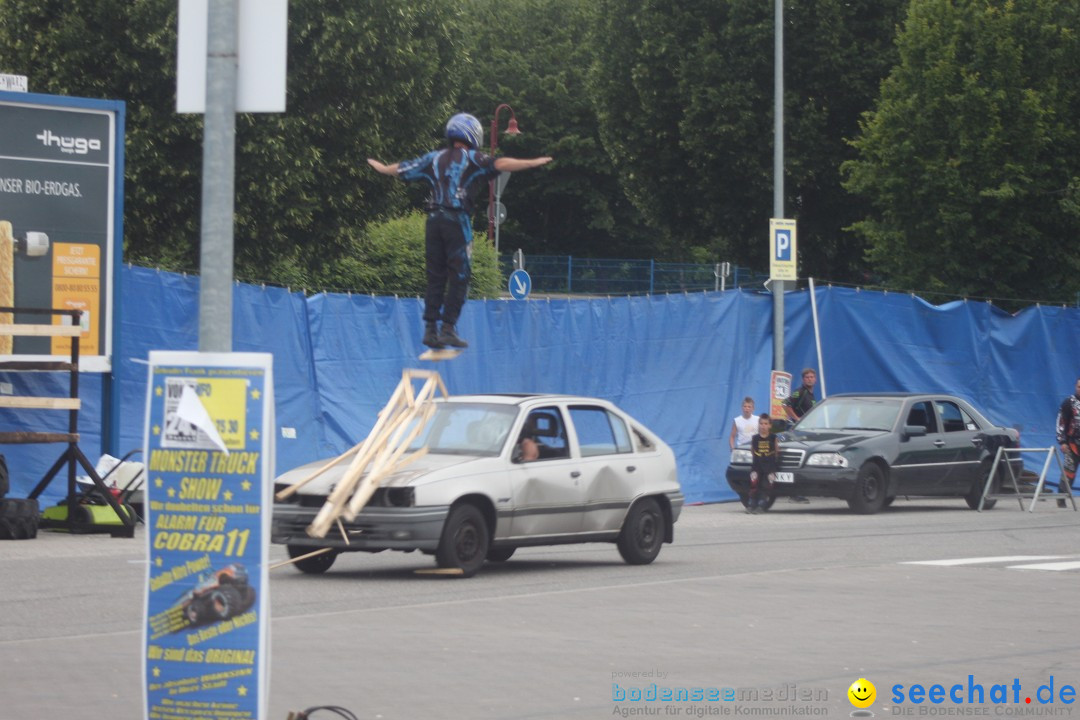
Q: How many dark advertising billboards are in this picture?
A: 1